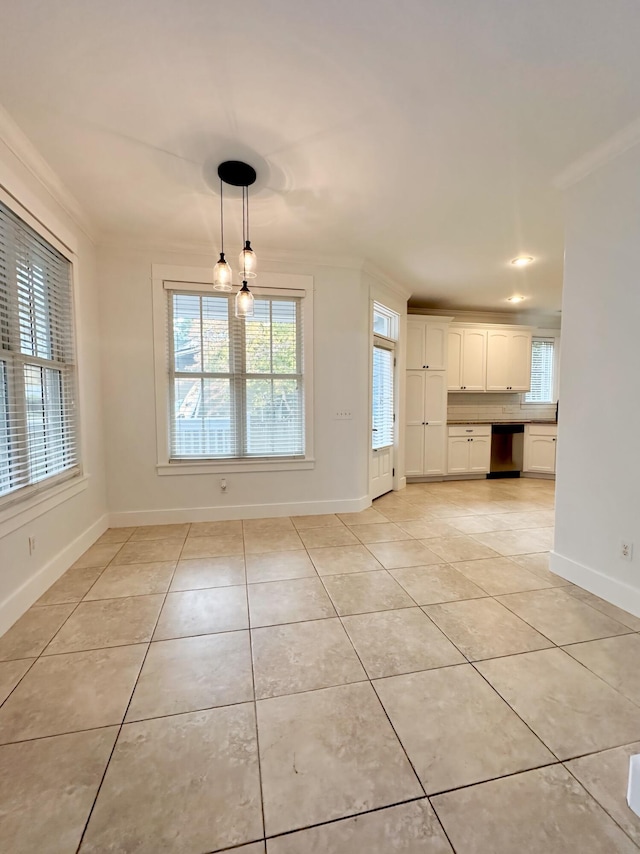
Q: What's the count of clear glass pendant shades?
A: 3